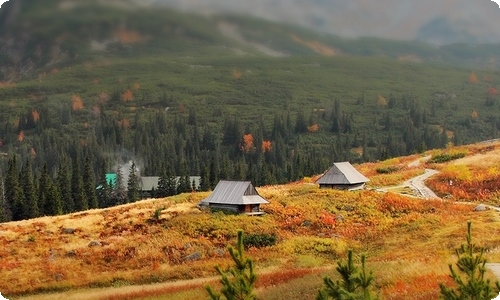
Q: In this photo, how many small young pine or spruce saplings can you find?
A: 3